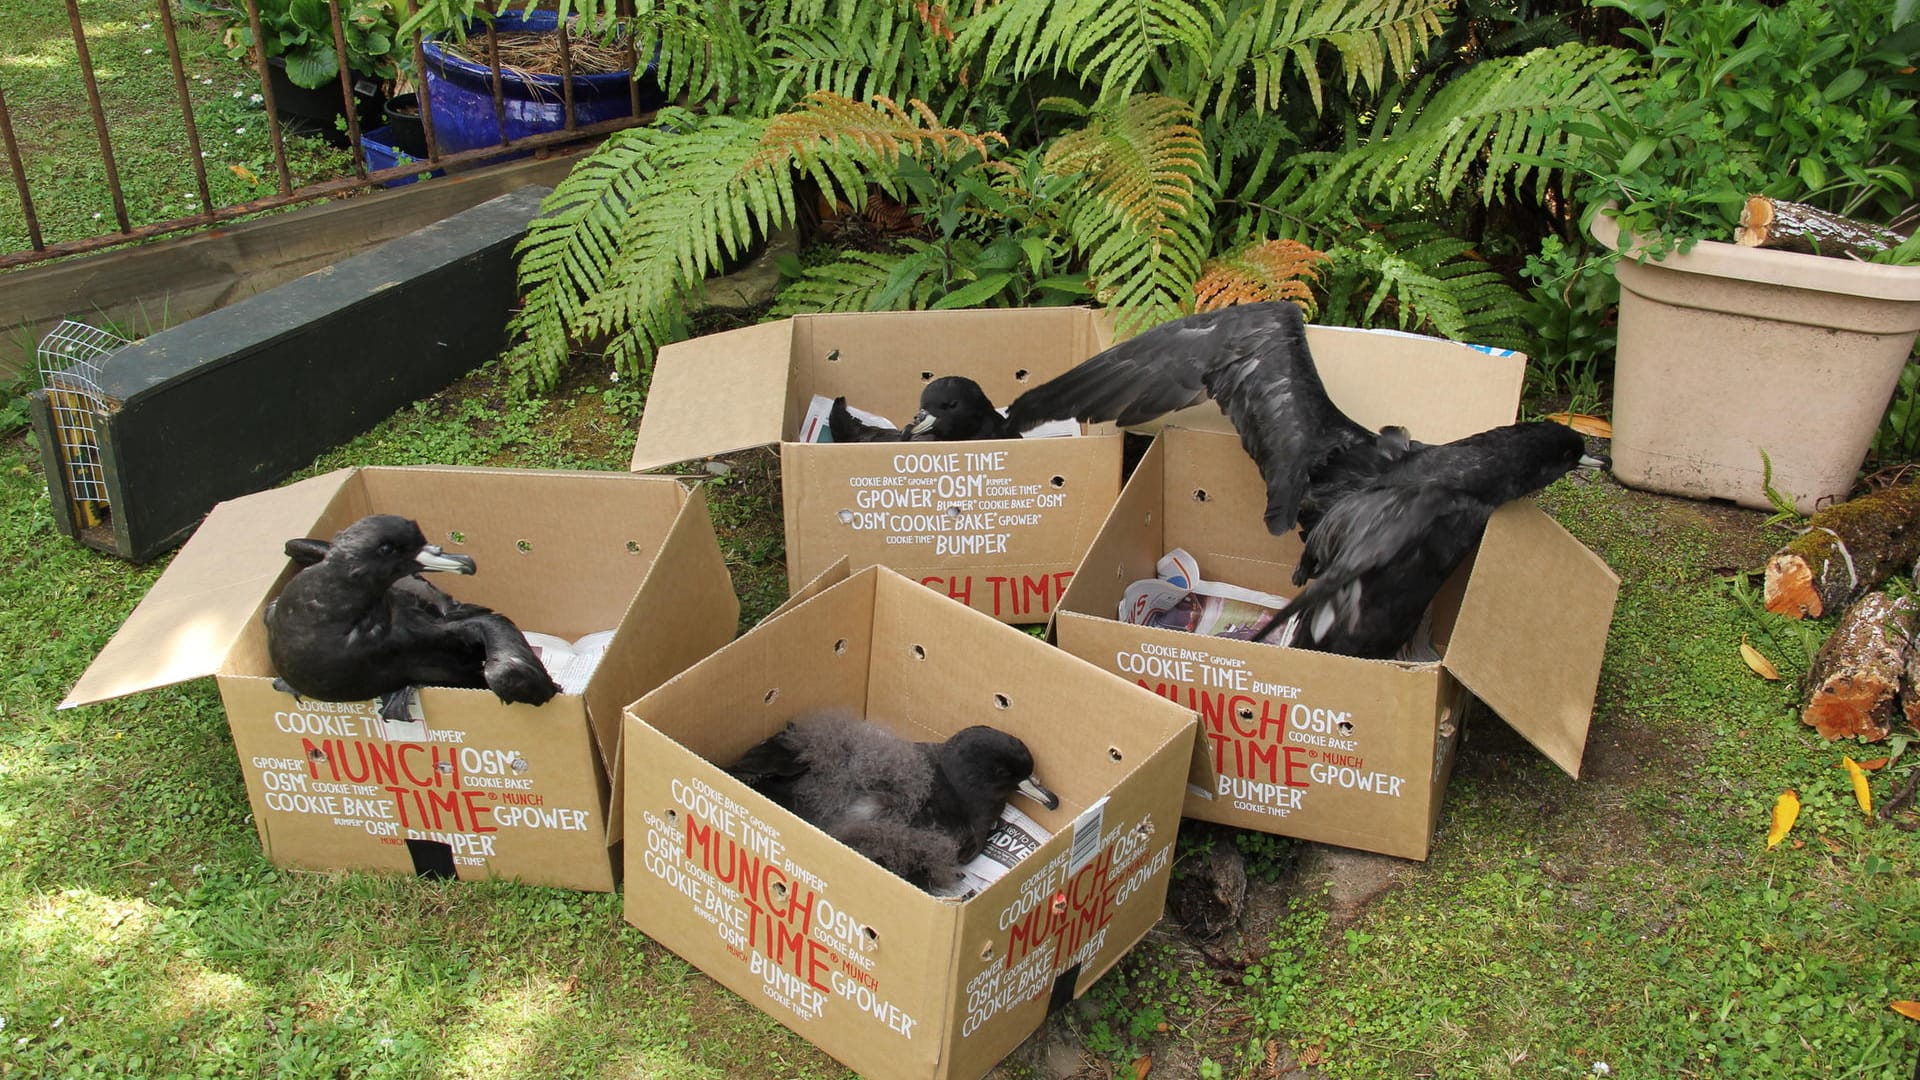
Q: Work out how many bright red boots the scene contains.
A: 0